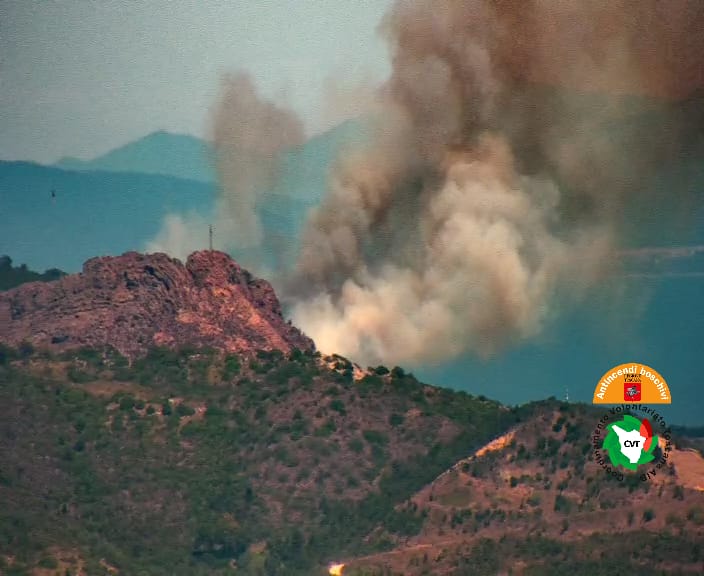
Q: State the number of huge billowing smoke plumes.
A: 2